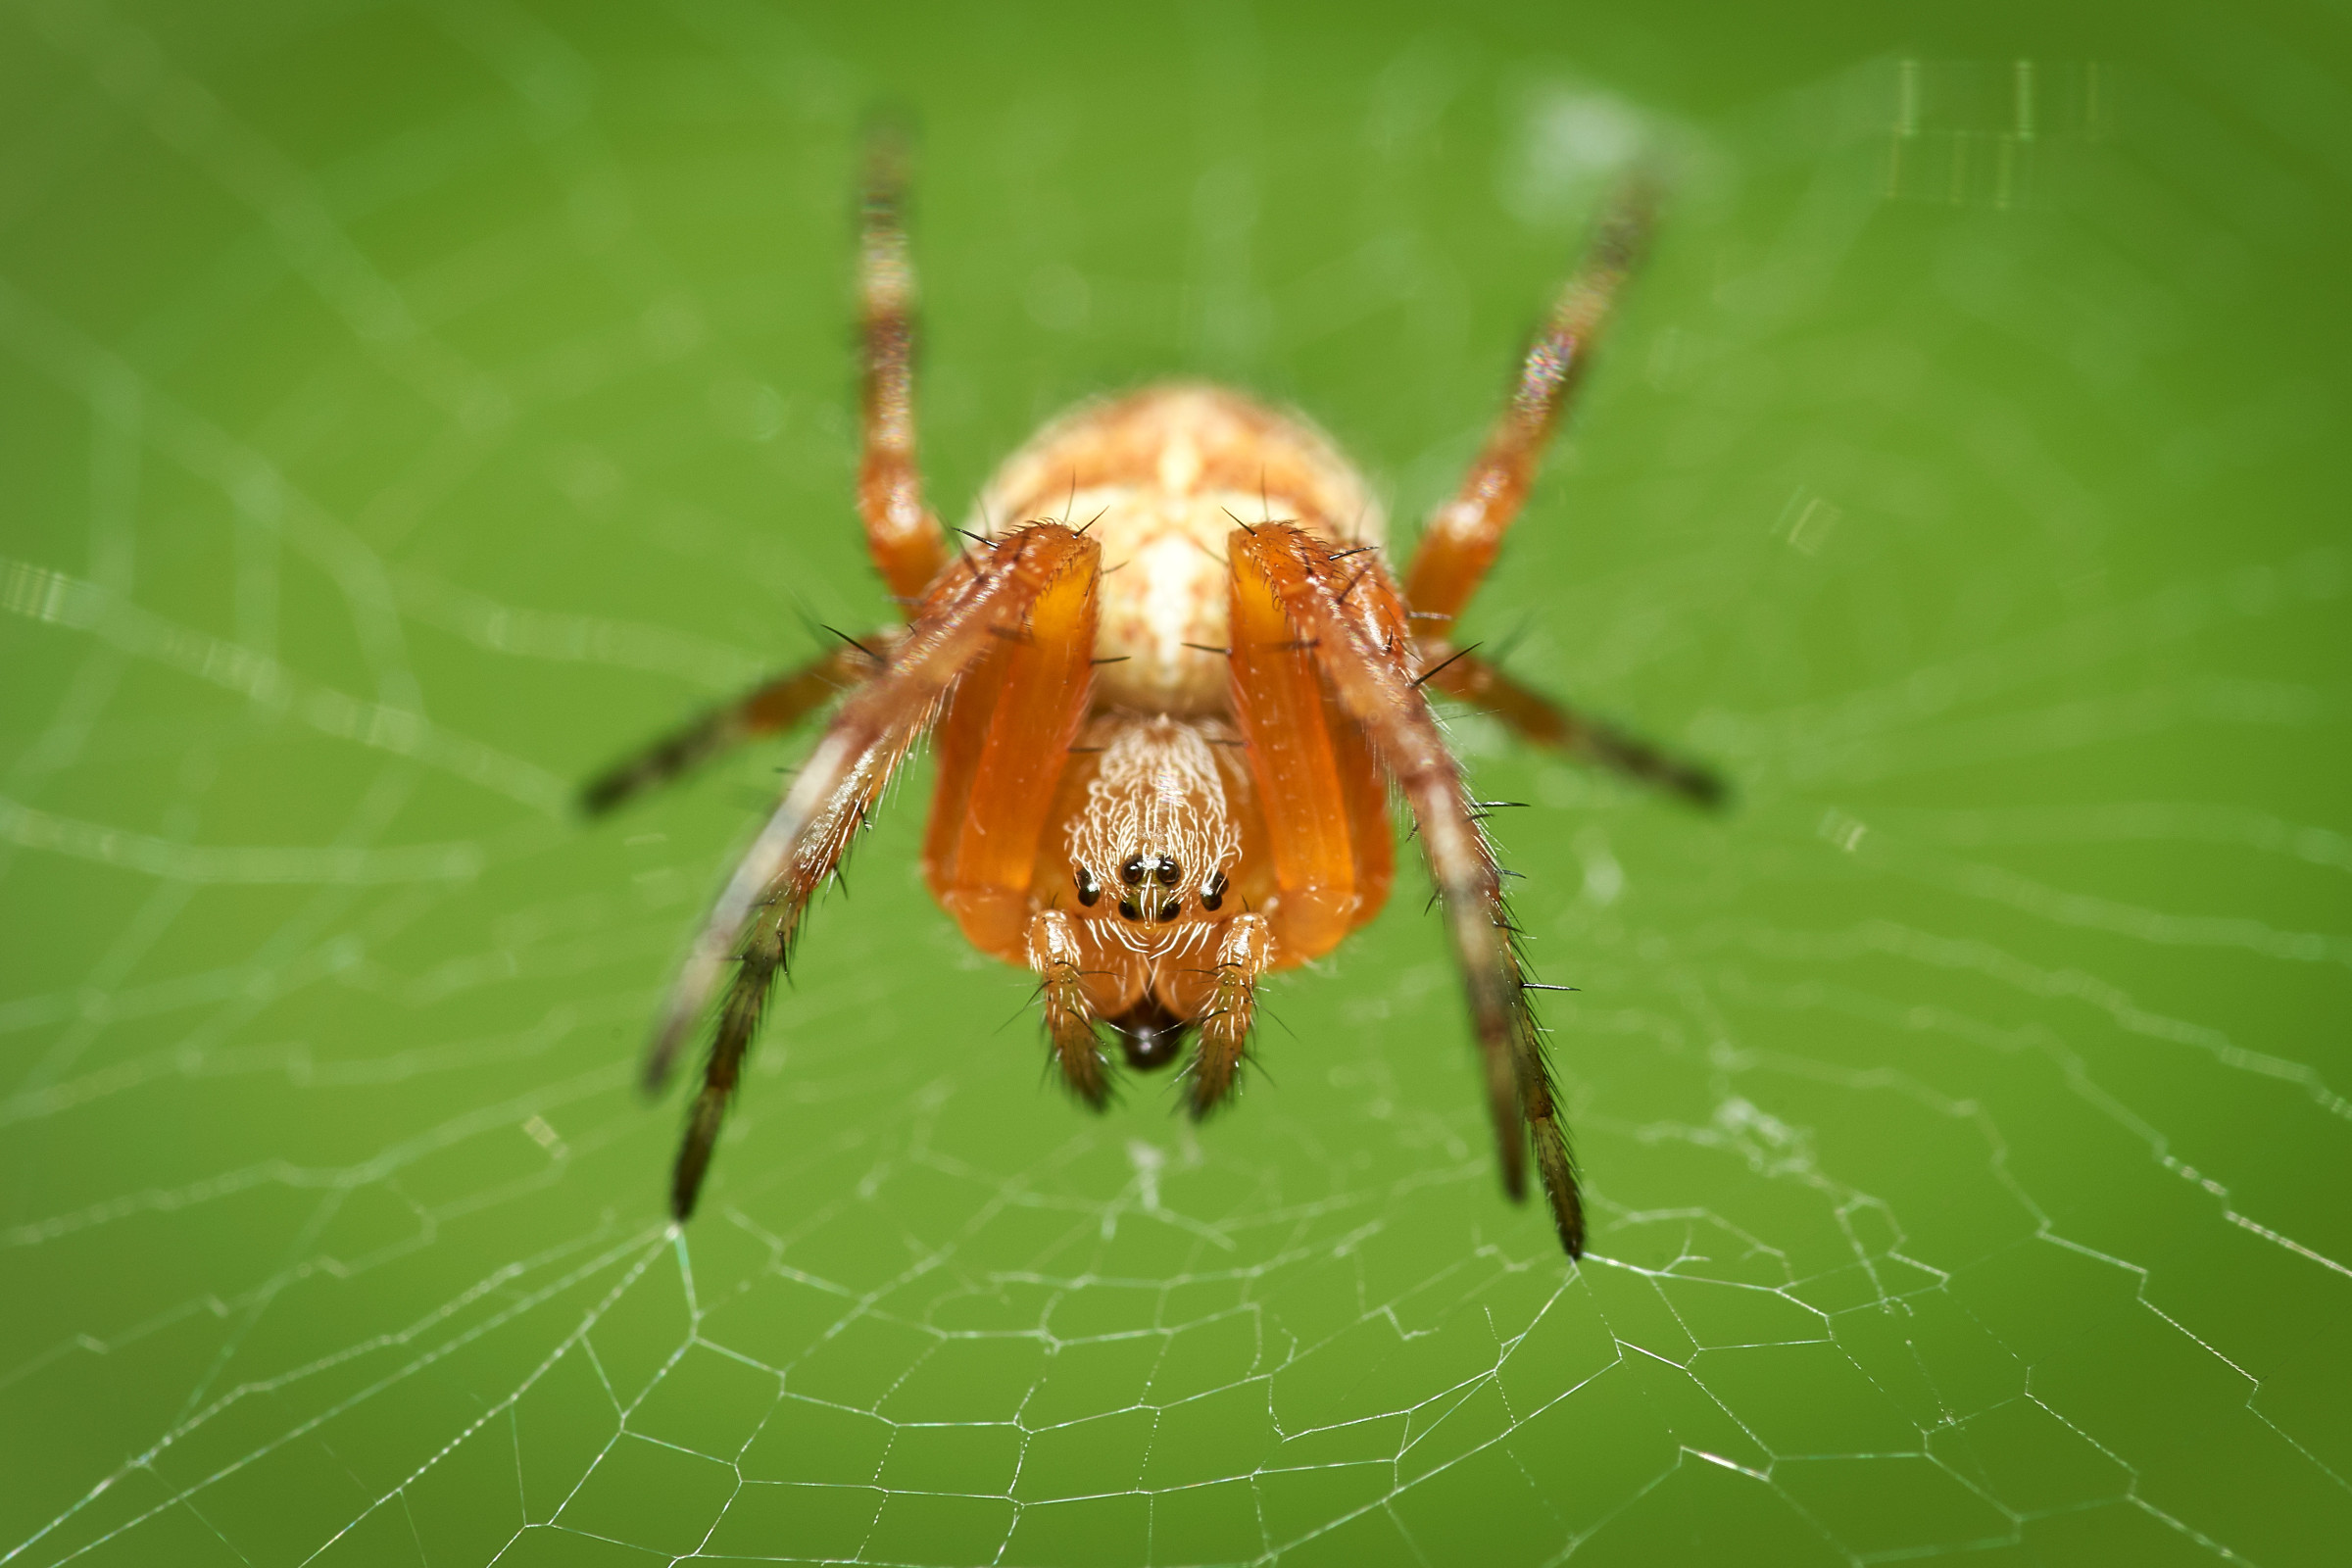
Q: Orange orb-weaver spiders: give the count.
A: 1